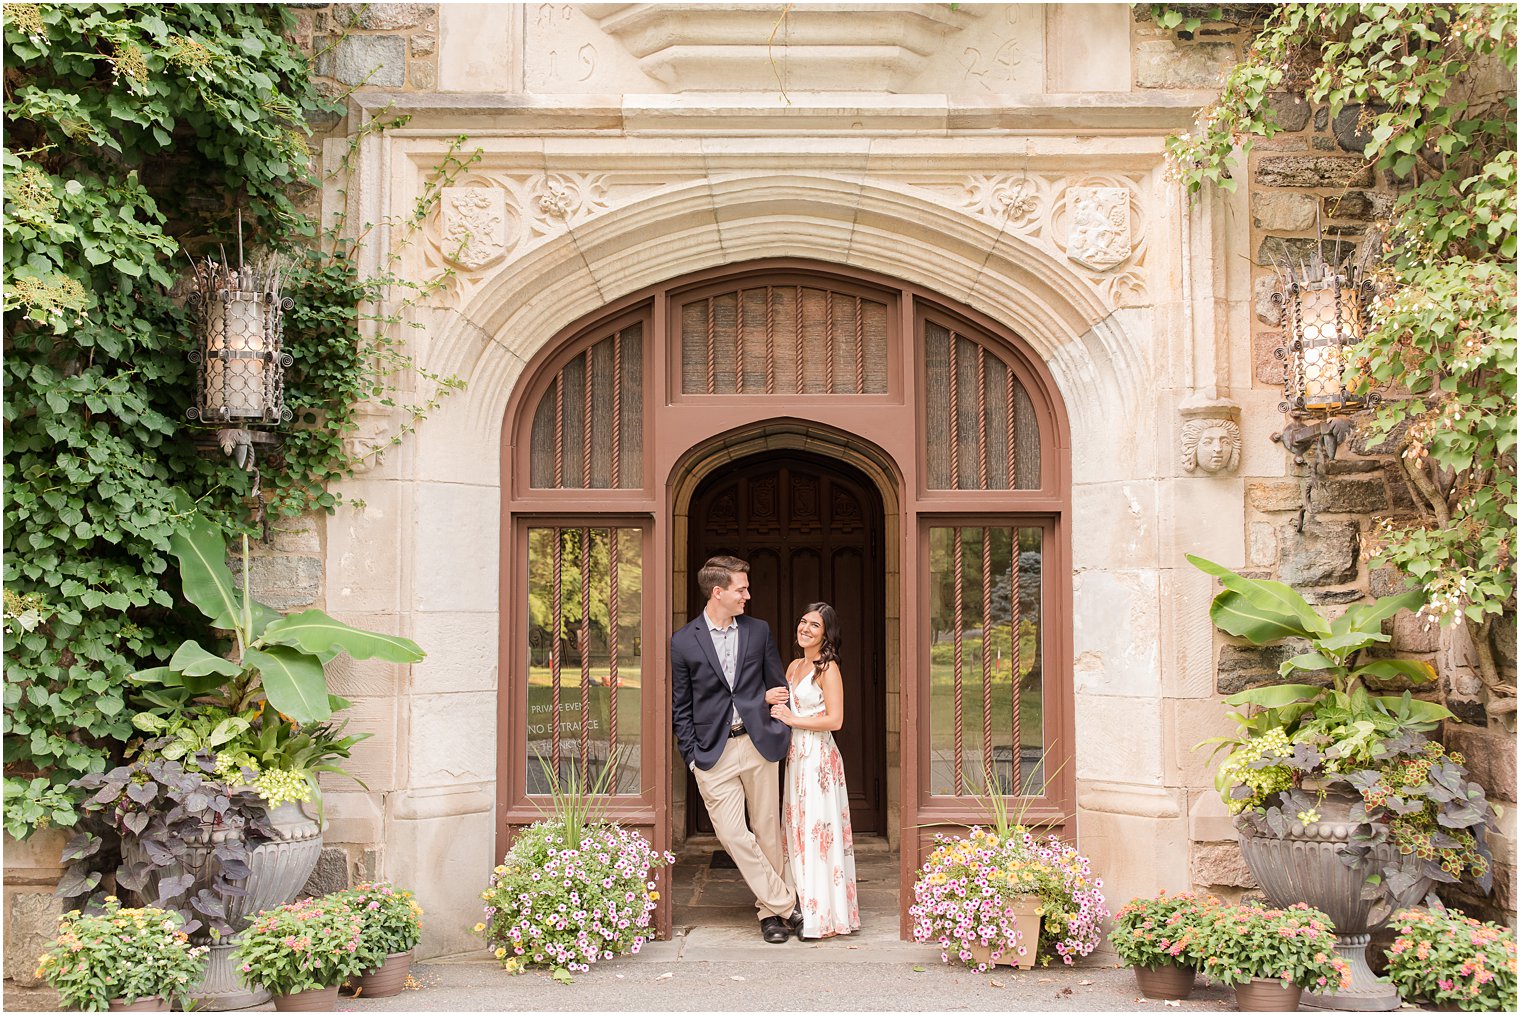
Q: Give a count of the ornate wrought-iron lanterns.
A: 2